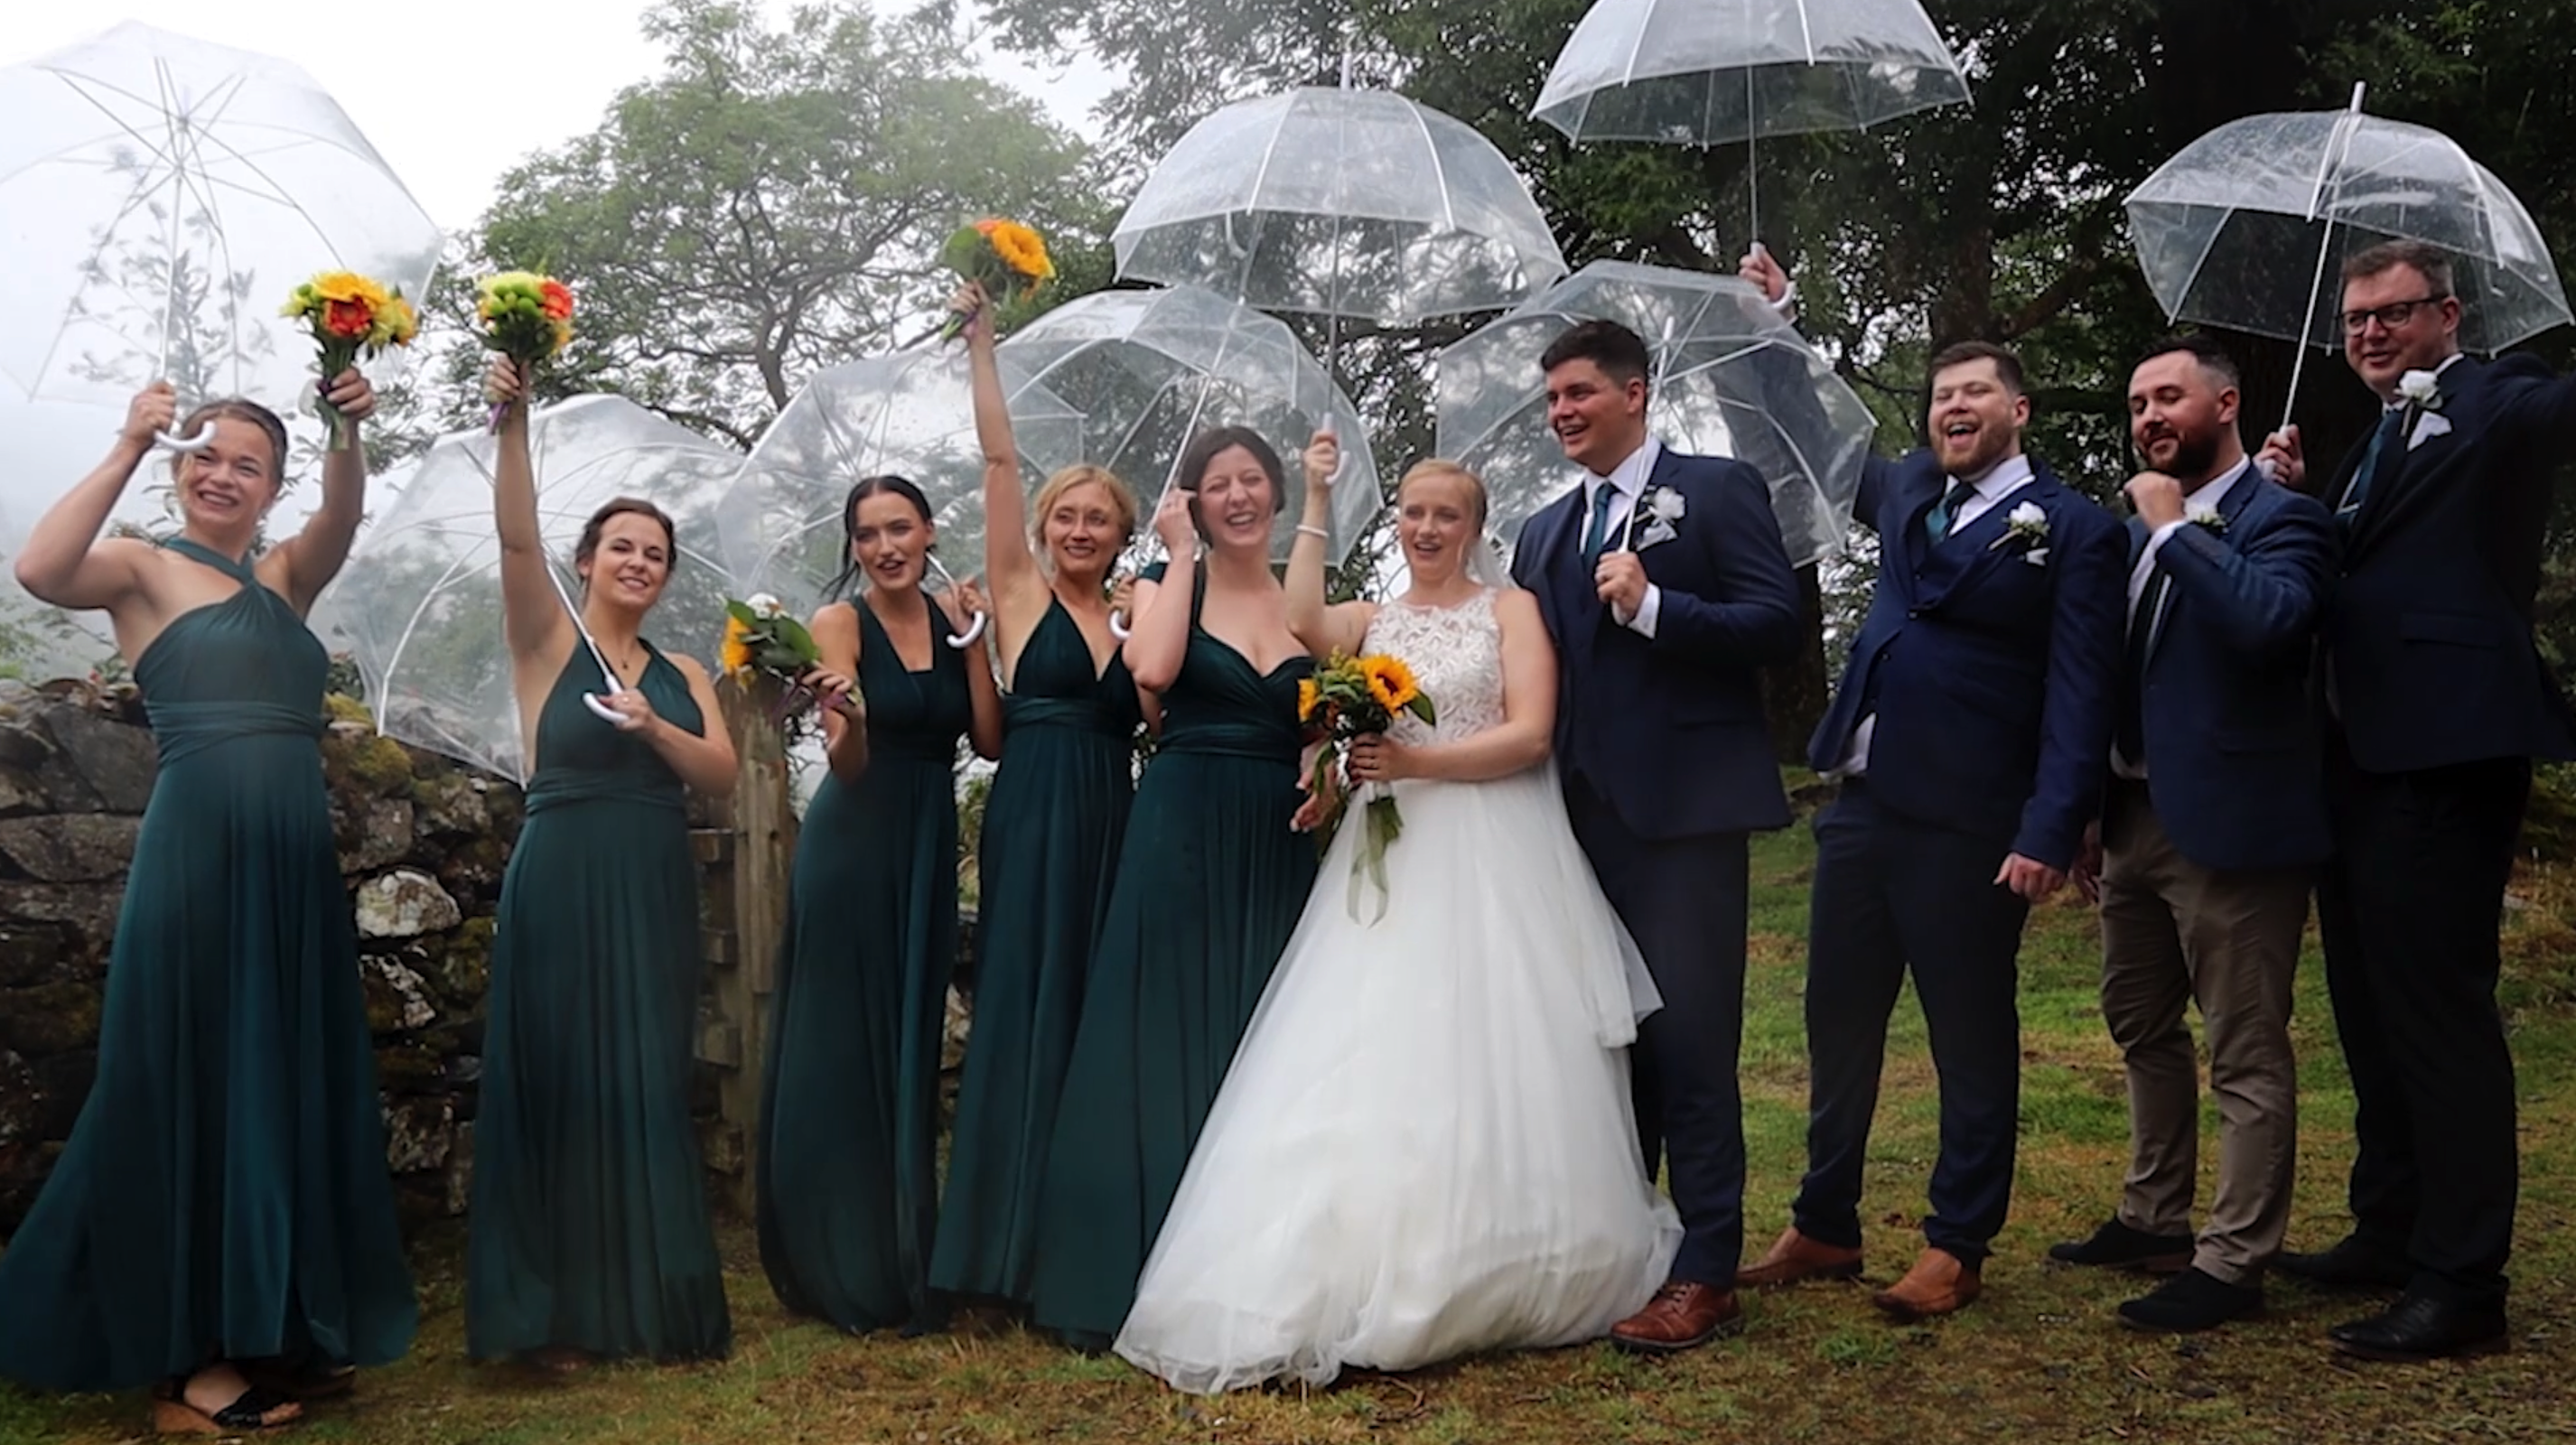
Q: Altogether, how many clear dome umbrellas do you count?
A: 8